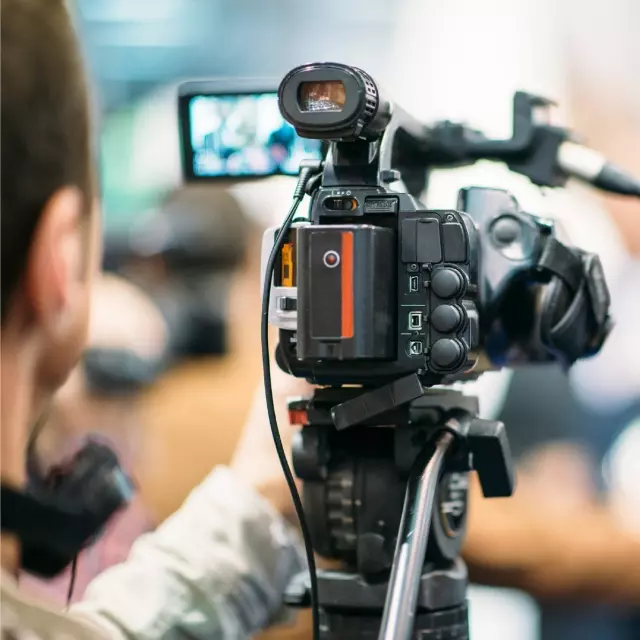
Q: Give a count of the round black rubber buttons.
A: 3